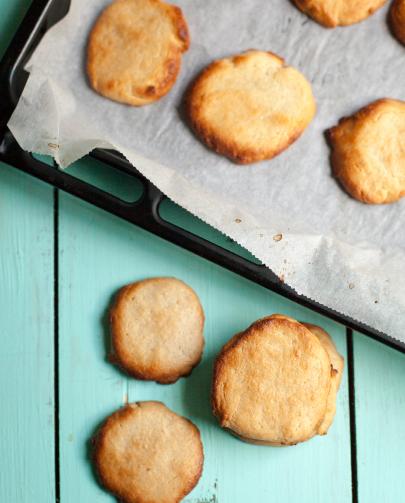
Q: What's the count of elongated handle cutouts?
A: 2